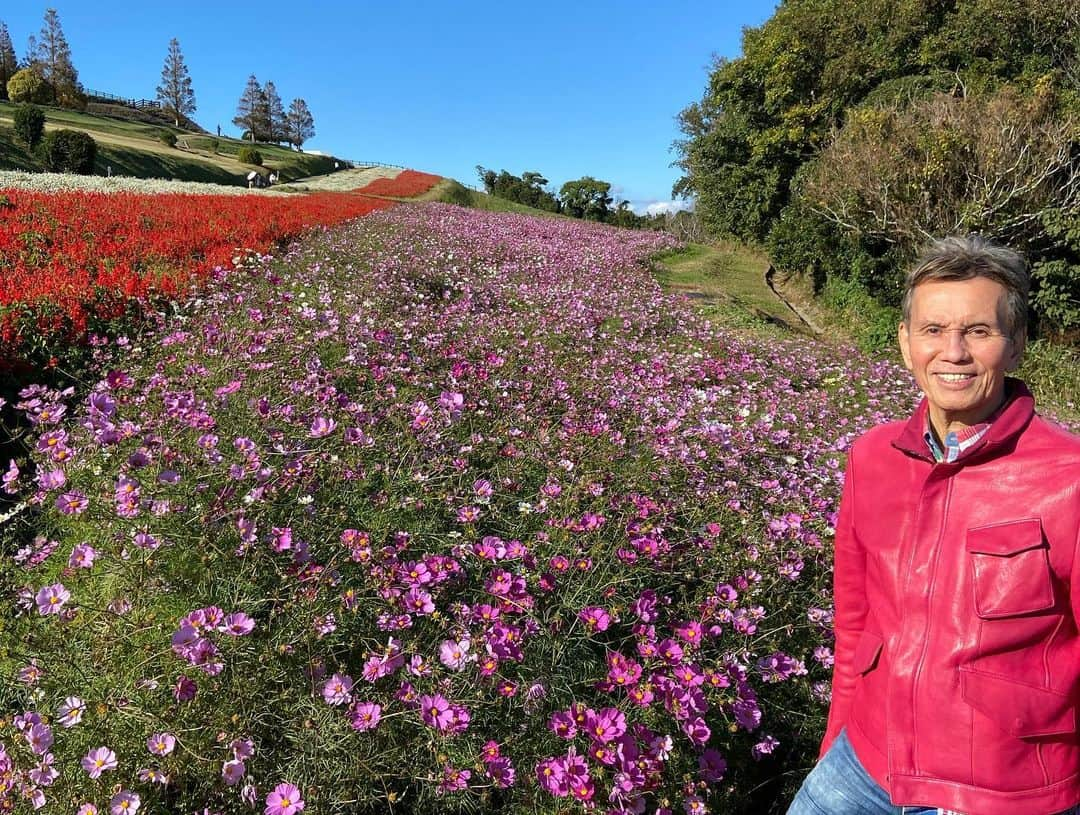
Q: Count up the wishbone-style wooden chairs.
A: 0